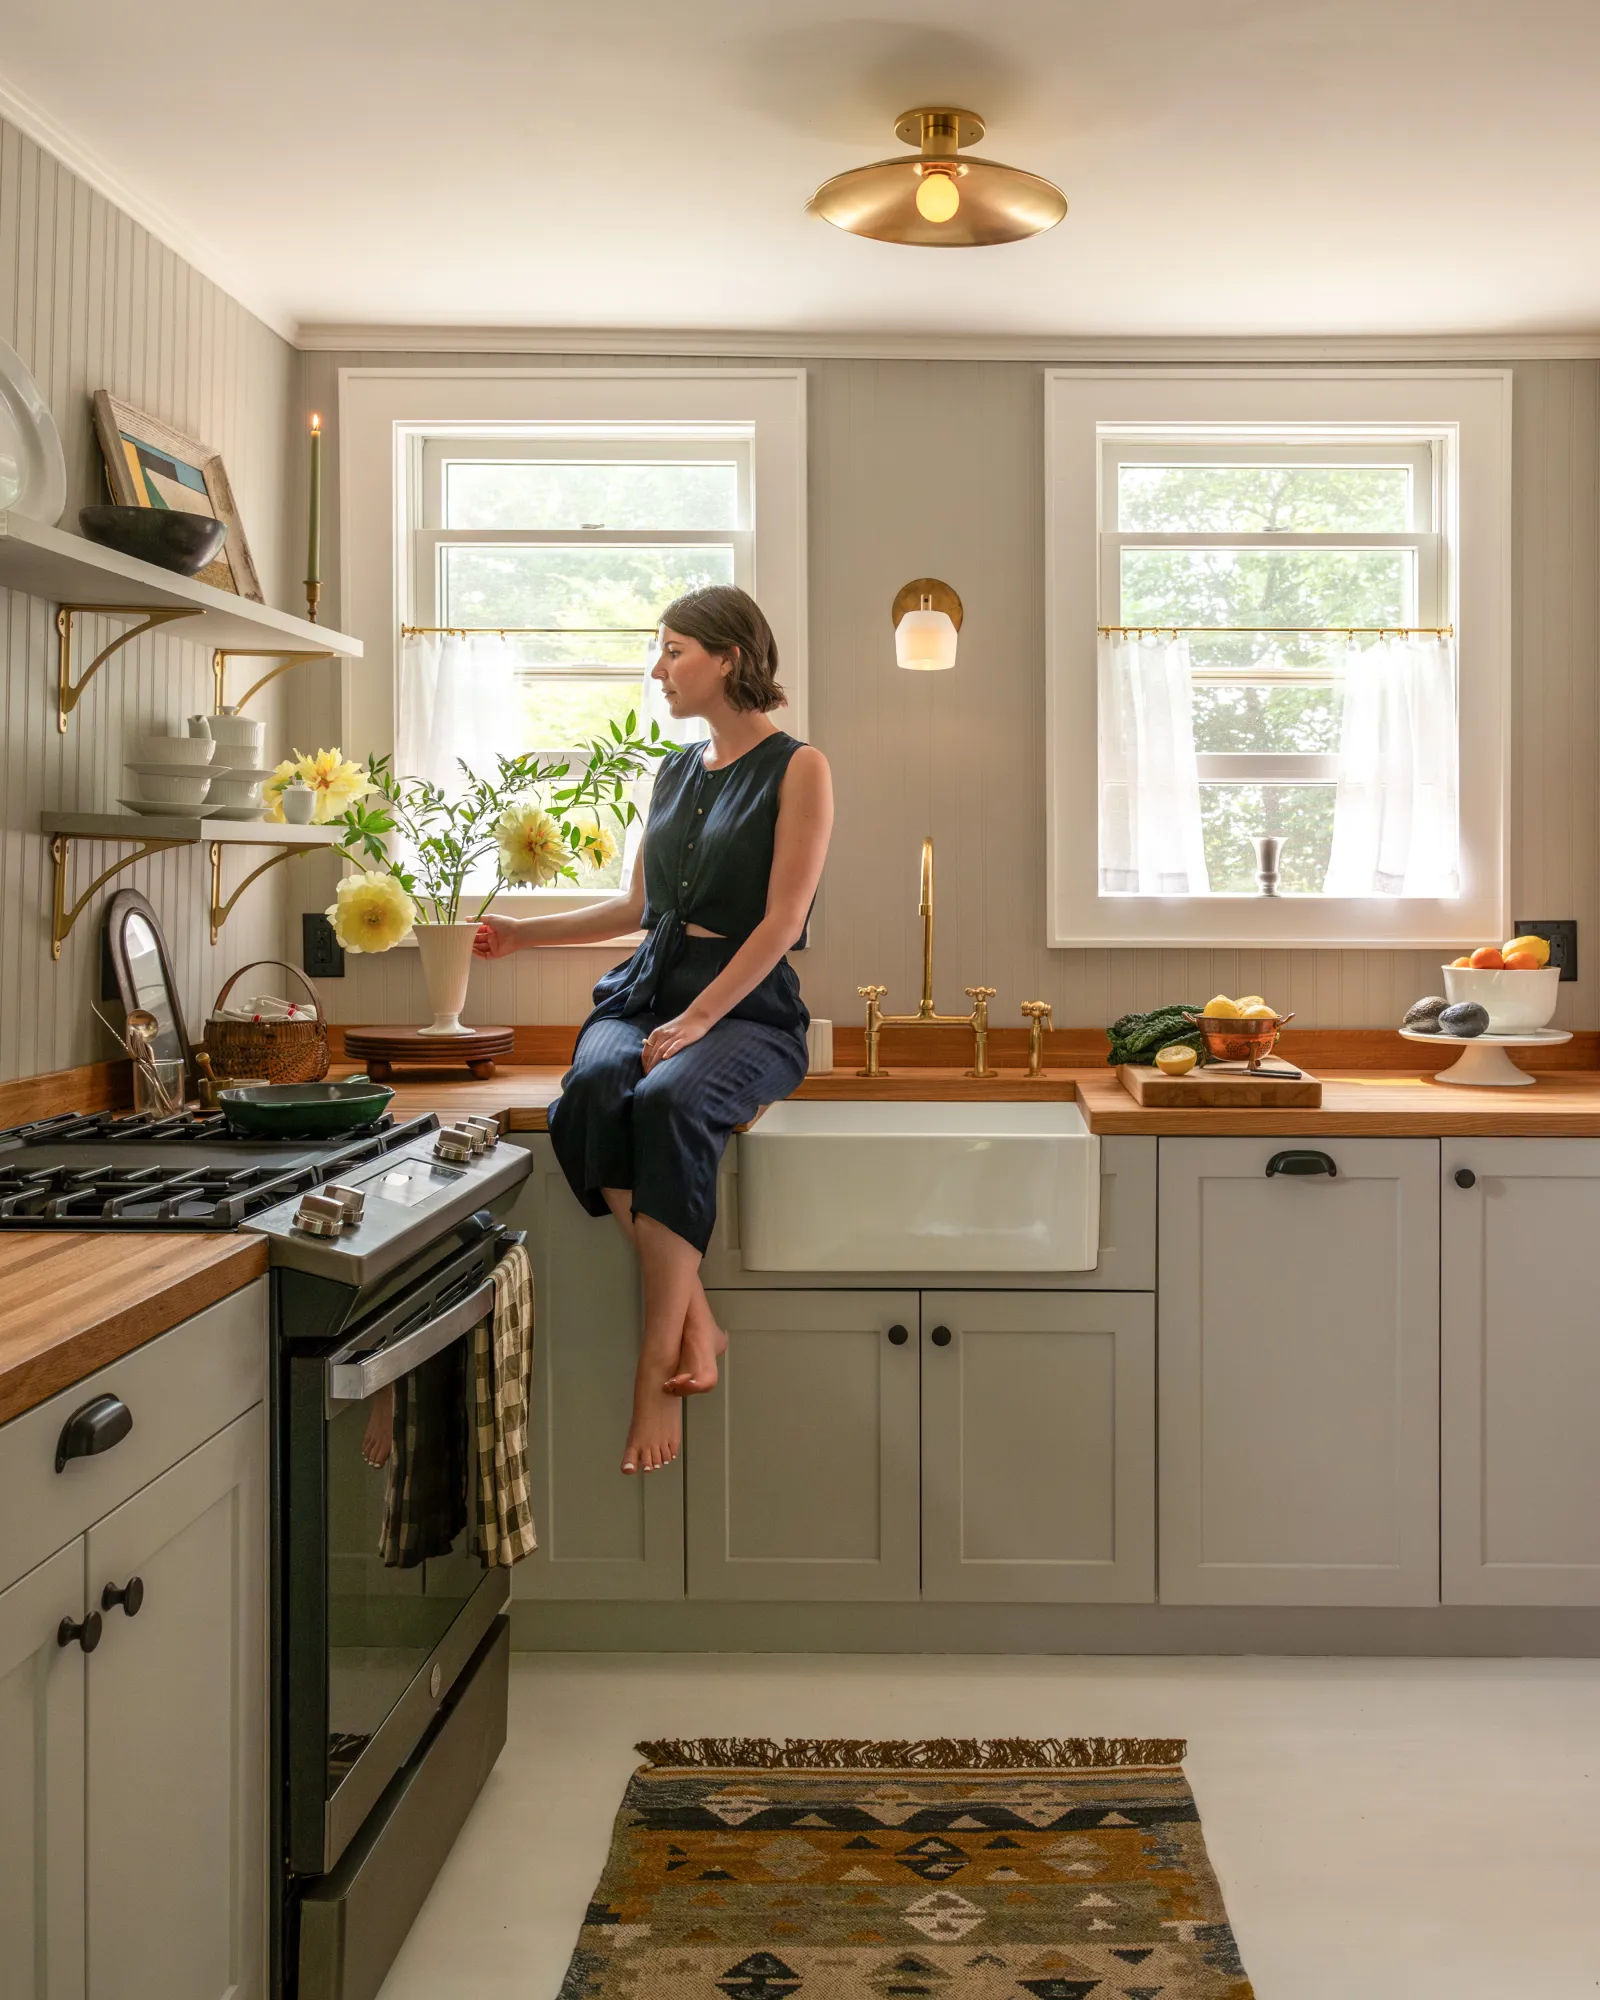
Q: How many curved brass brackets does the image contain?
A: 4